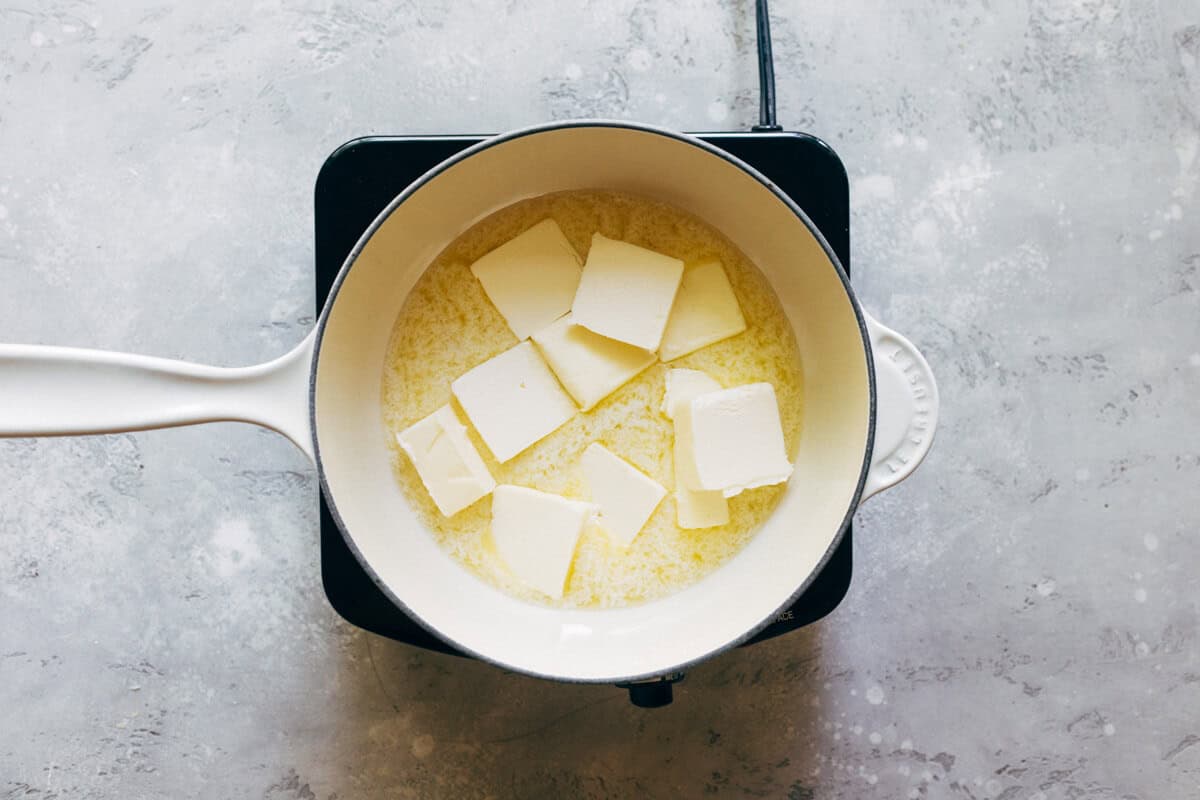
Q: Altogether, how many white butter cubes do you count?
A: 10